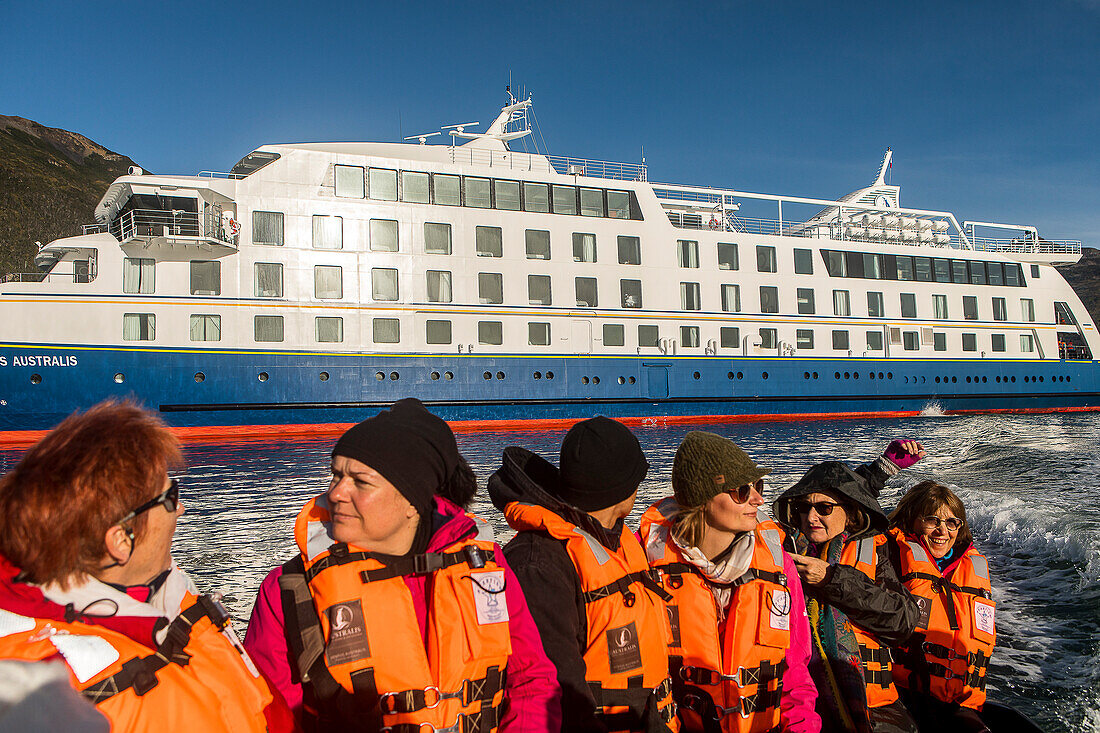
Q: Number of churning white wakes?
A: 1